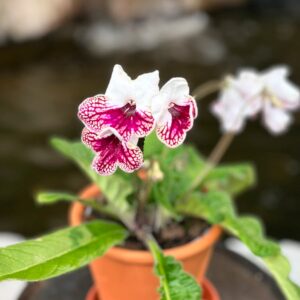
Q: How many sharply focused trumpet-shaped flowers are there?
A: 3